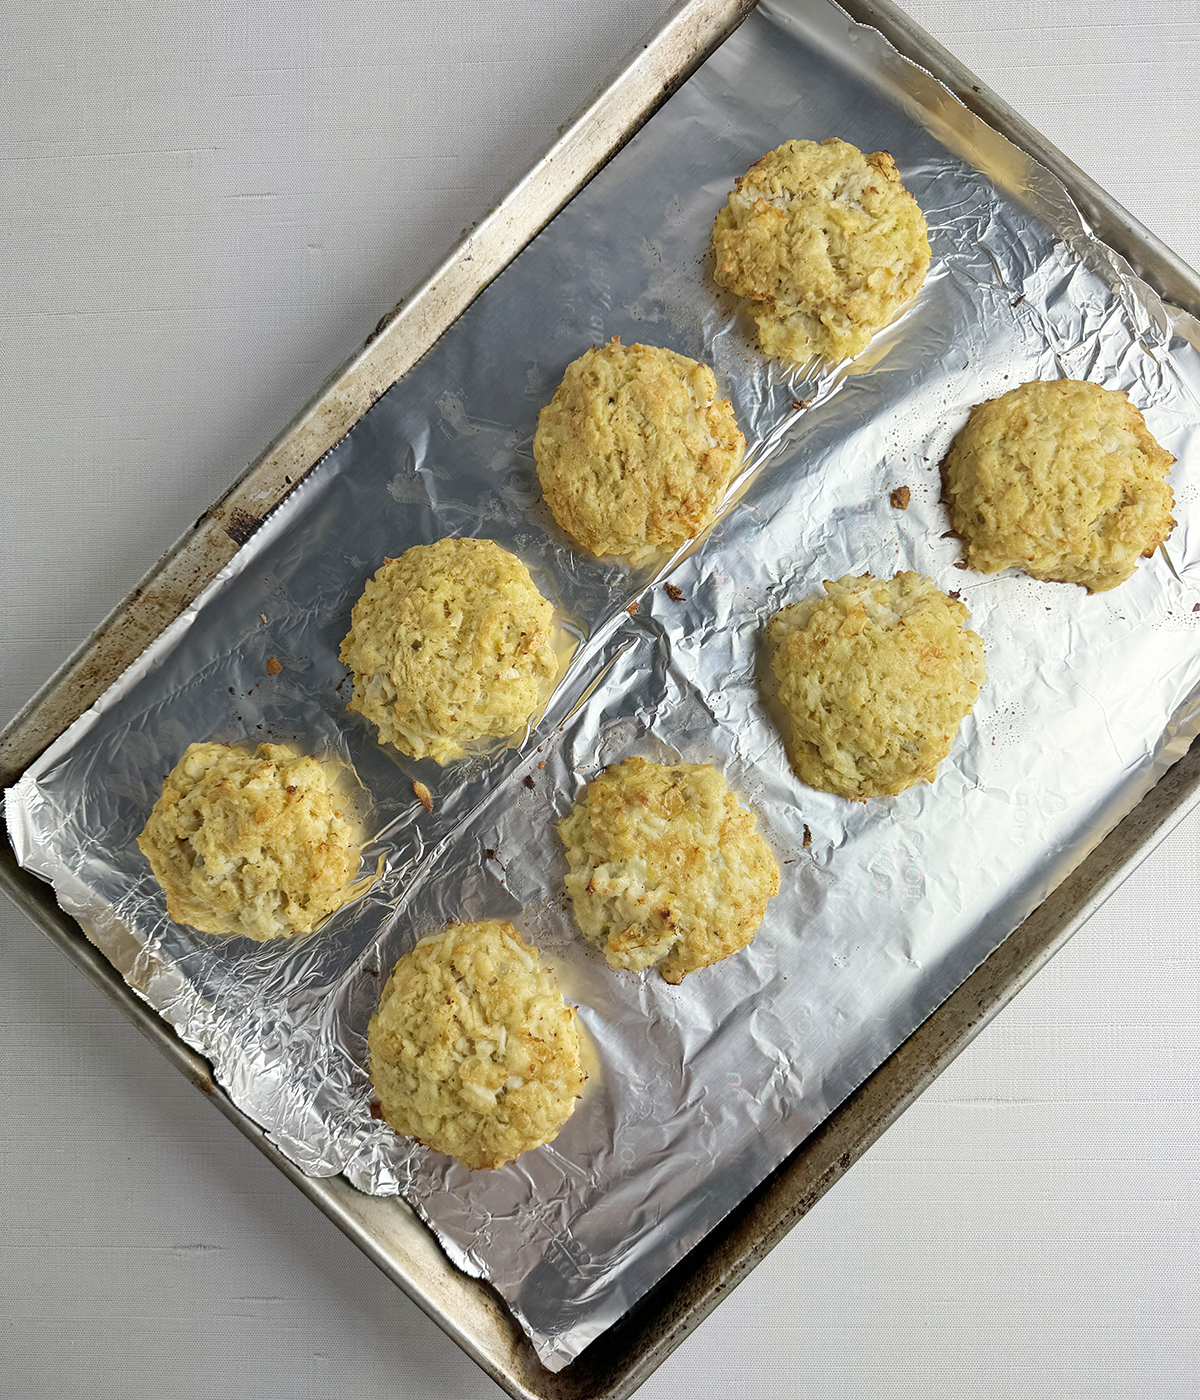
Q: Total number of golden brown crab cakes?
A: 8